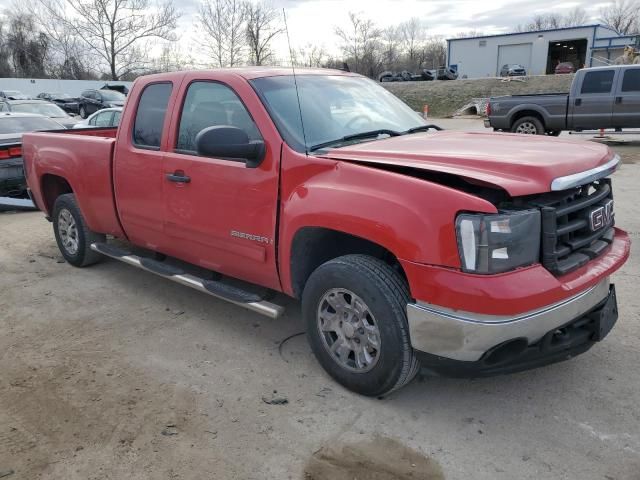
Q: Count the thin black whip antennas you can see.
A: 1